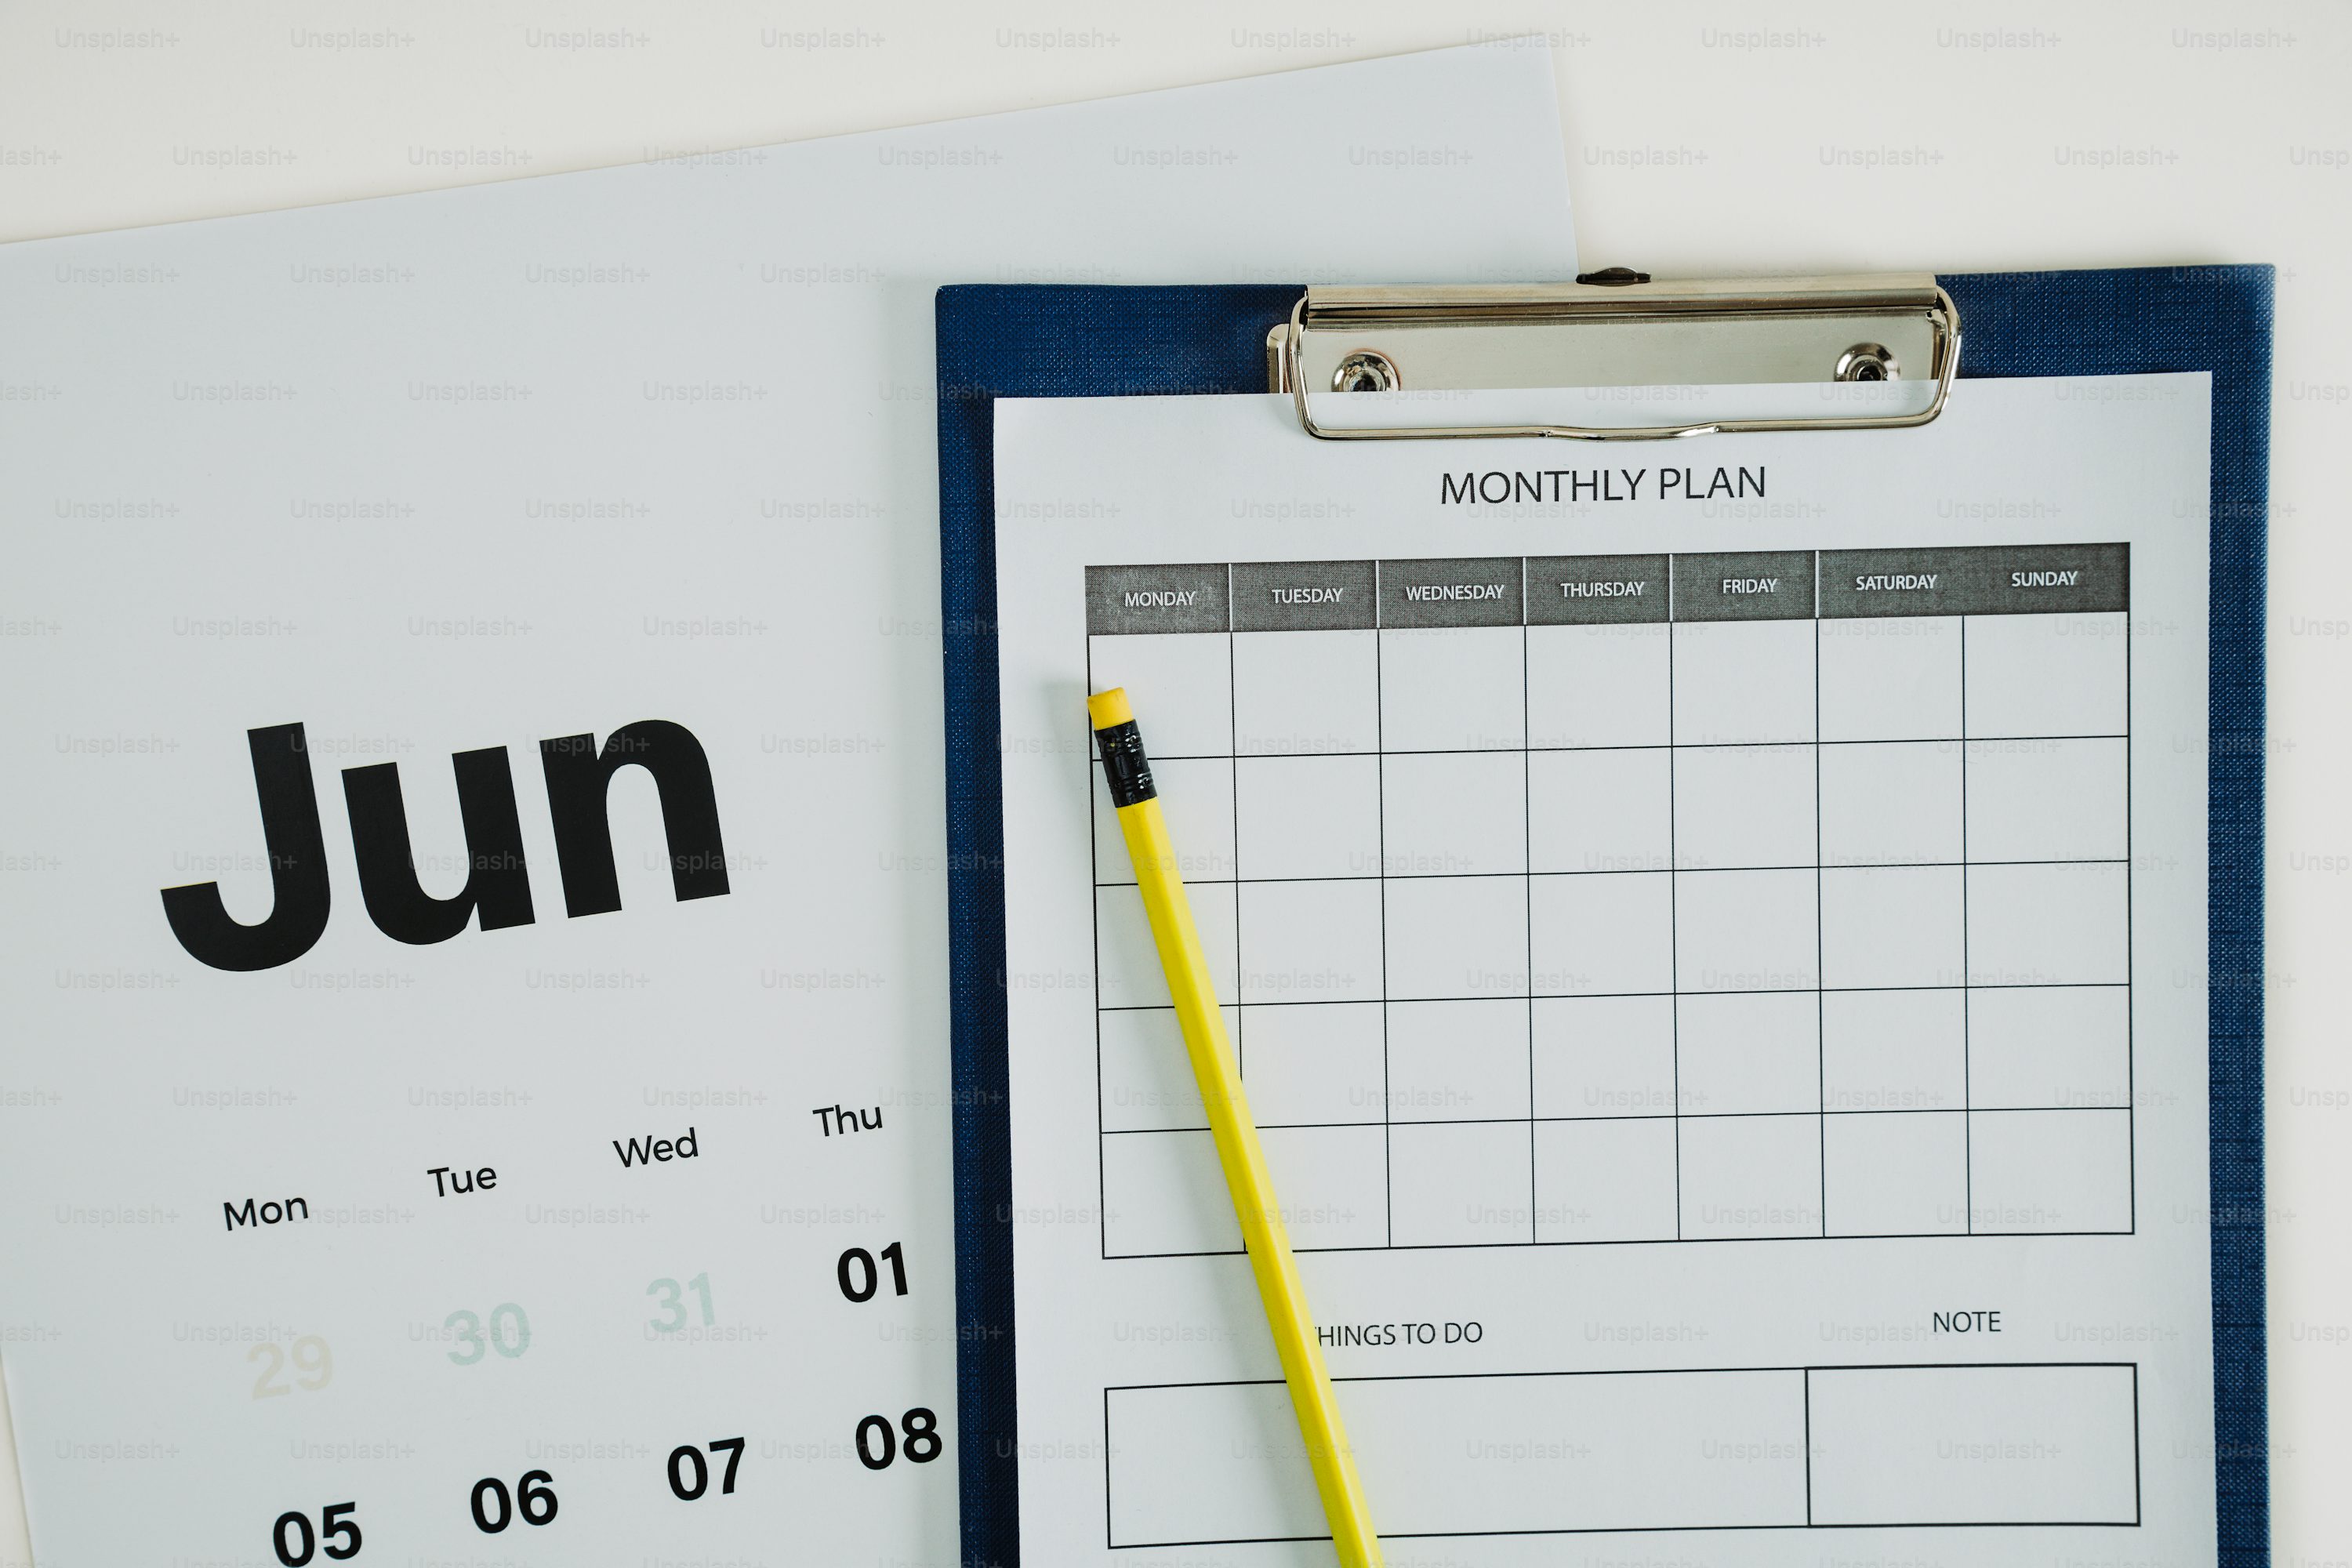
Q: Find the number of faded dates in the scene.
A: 3